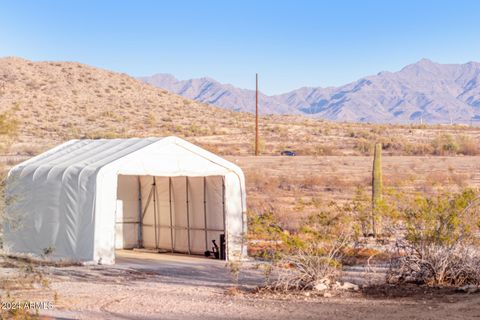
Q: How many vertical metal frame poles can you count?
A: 6